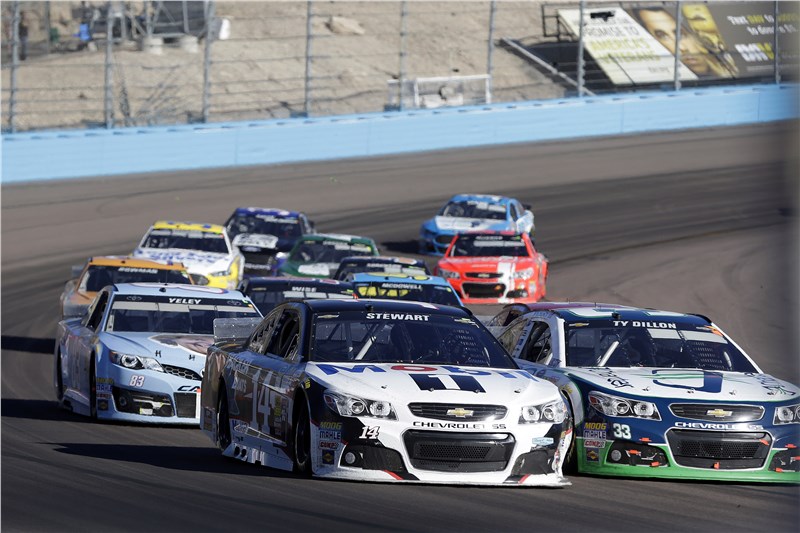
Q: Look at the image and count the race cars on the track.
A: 13